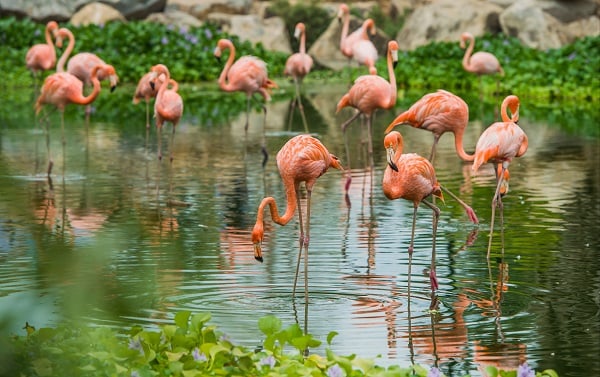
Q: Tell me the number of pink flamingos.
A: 15